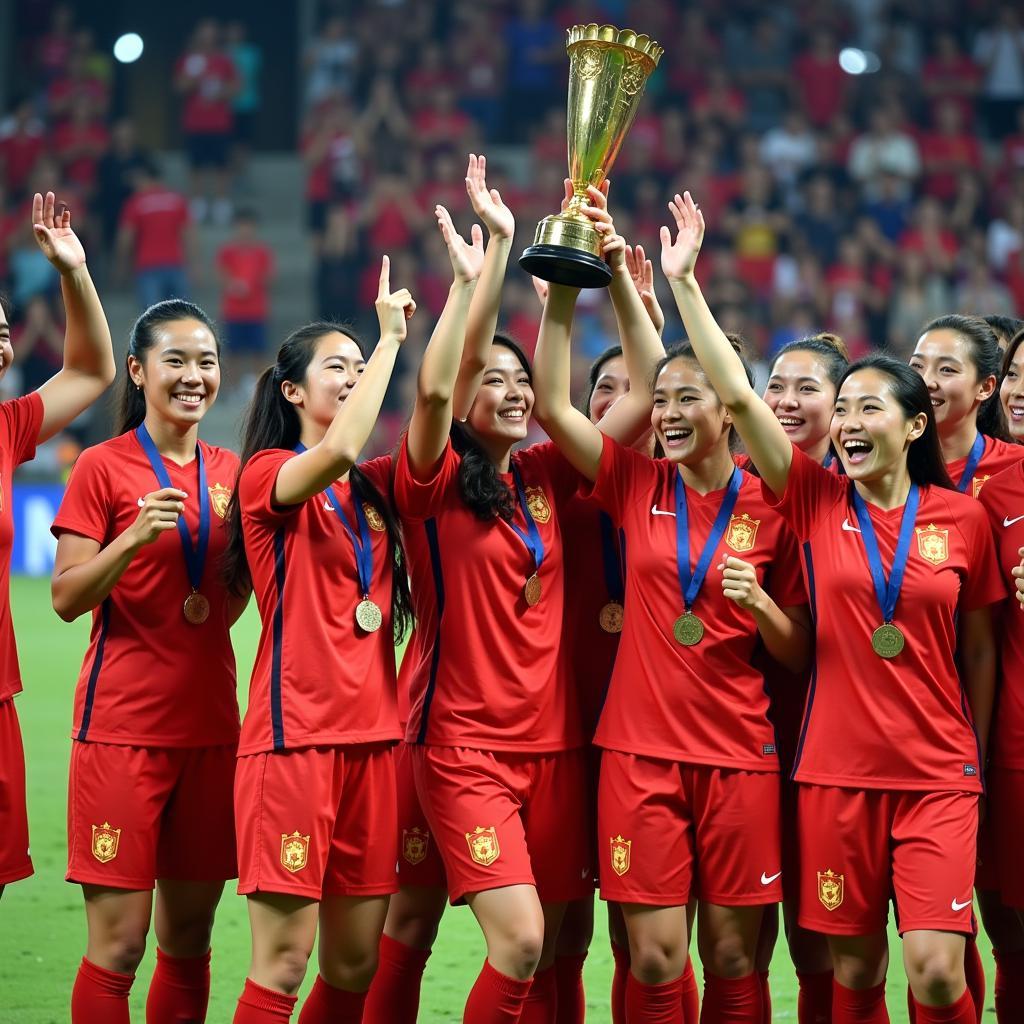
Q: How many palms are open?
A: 5